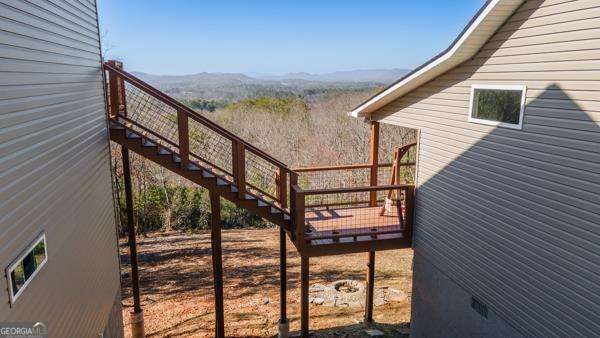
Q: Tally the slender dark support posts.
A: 5